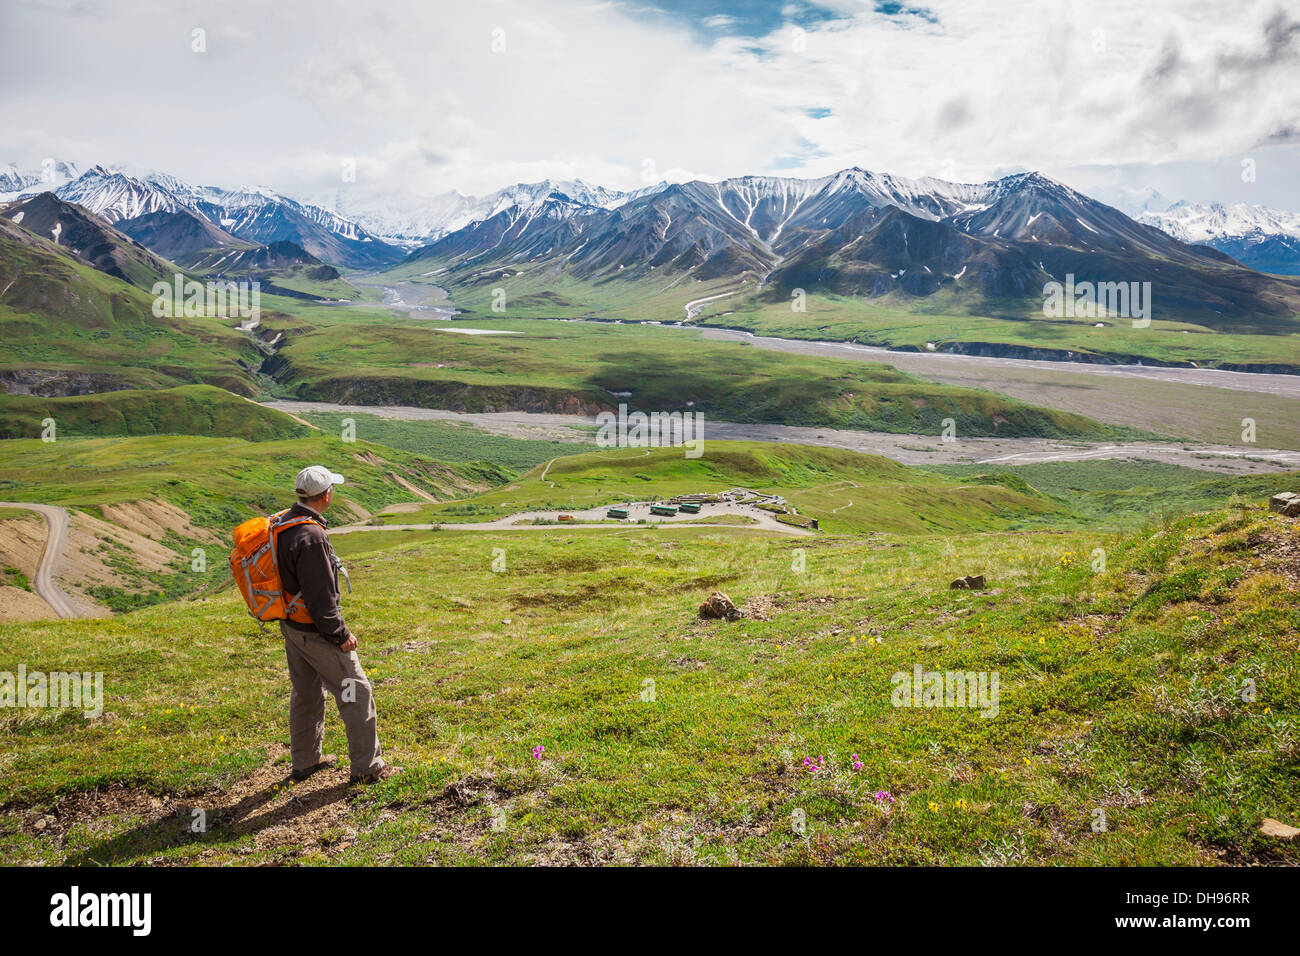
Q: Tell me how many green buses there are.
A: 3